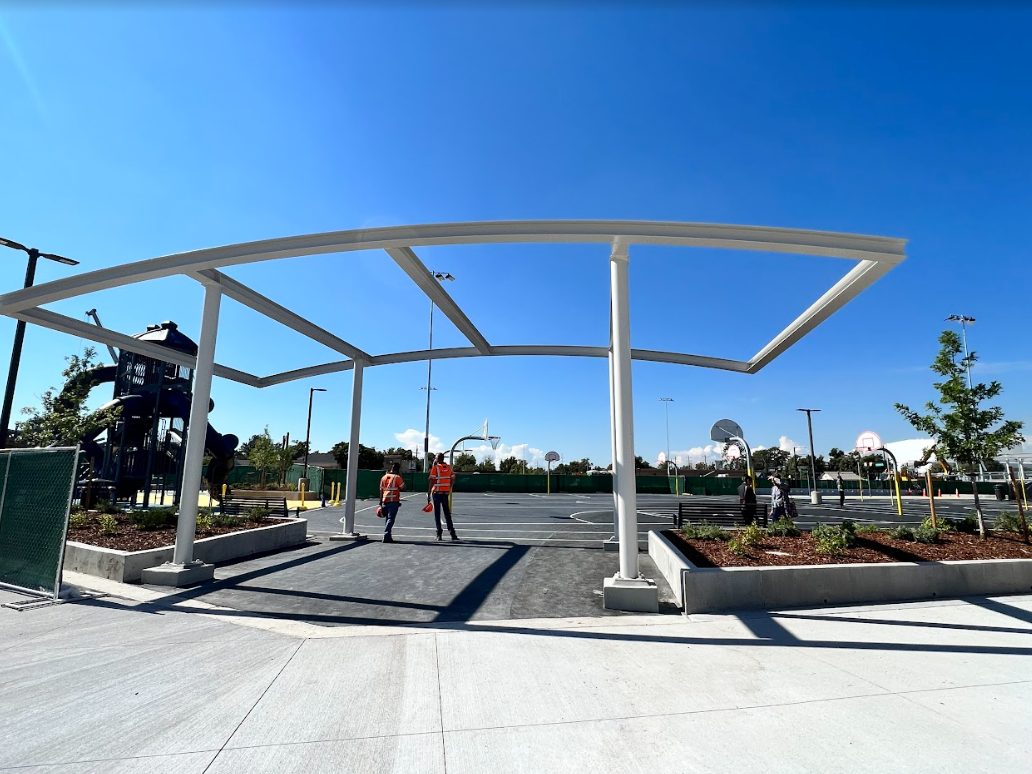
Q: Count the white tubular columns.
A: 4